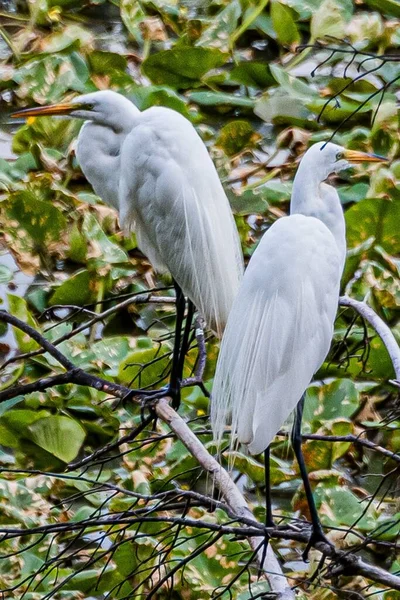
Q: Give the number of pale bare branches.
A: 2